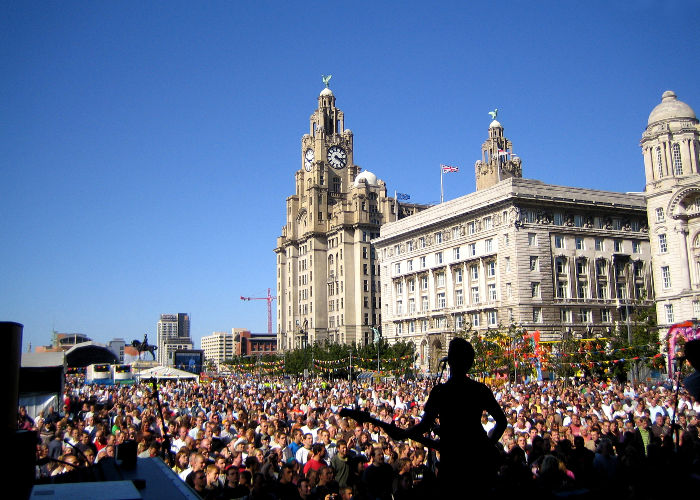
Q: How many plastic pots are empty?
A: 0